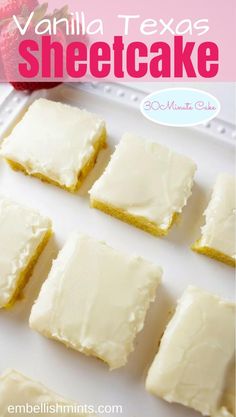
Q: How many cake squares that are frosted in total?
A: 7